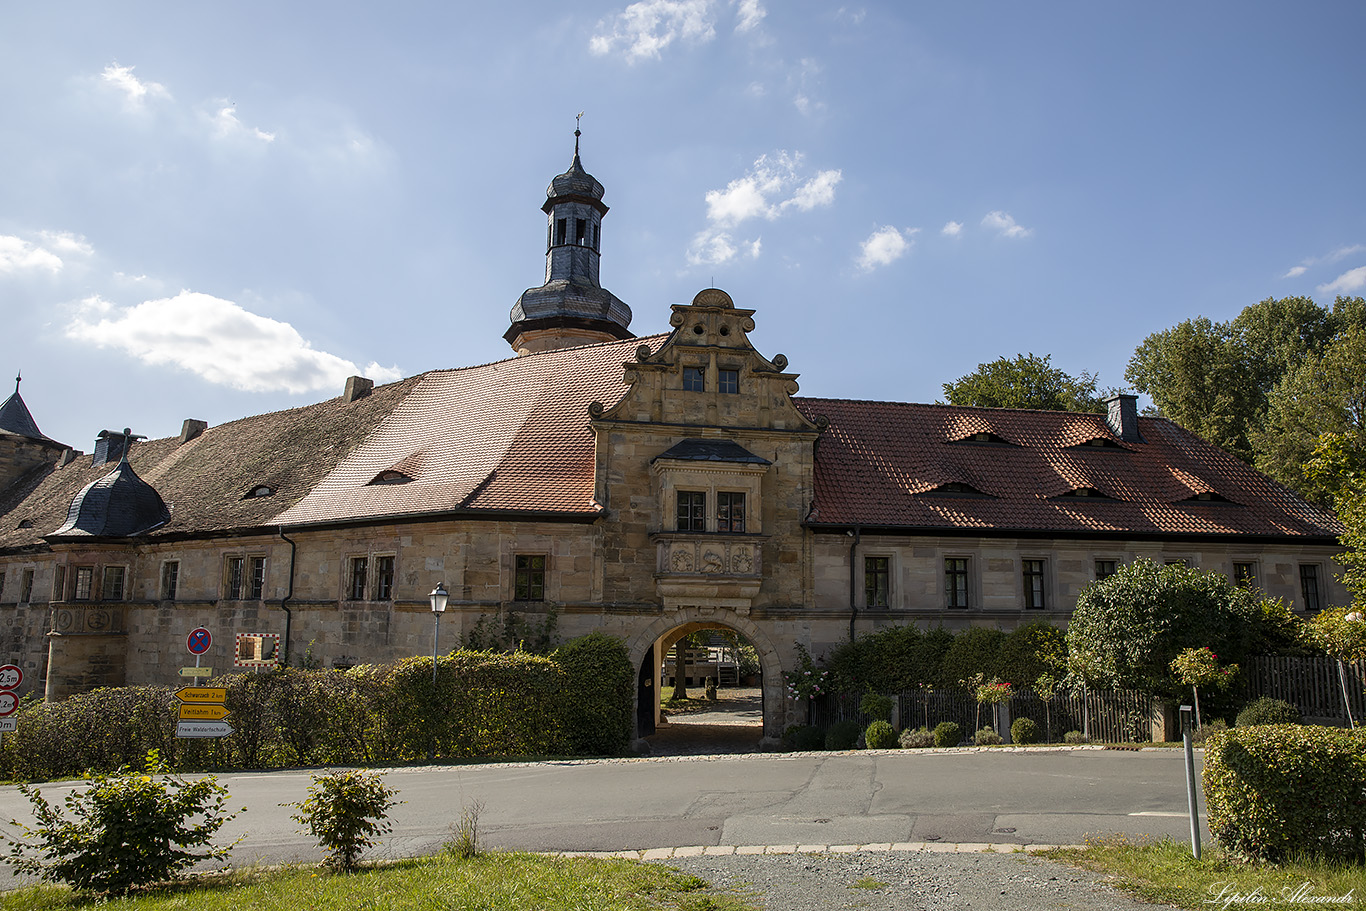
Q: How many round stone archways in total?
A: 1